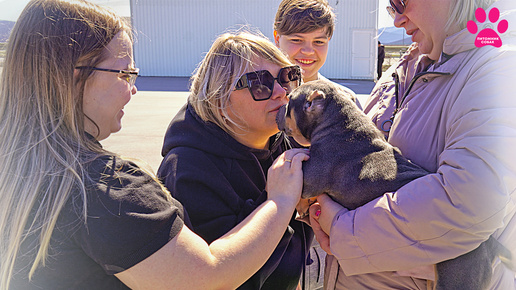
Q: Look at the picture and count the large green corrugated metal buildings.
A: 0